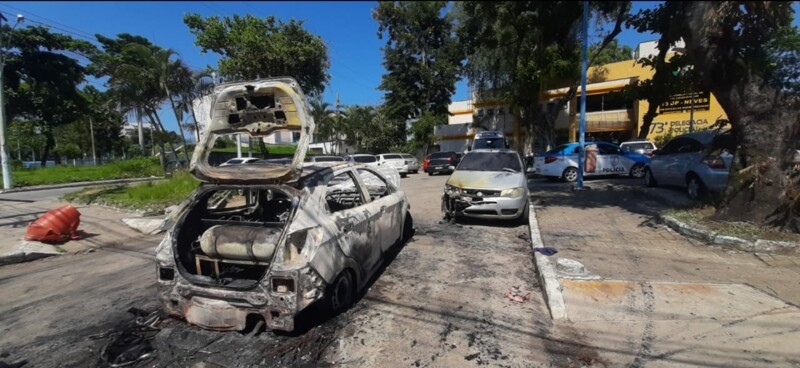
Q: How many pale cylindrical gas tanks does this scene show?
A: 1